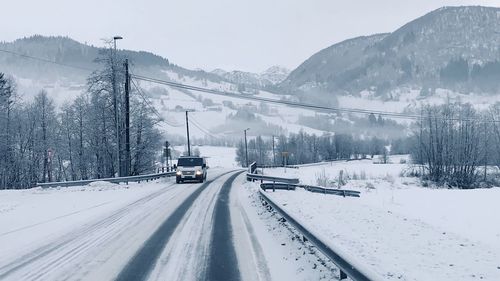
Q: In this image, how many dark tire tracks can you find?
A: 2